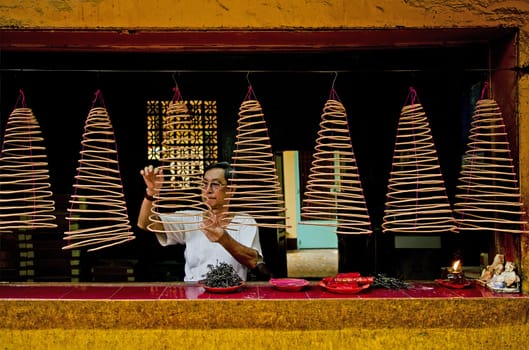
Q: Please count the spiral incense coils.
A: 7